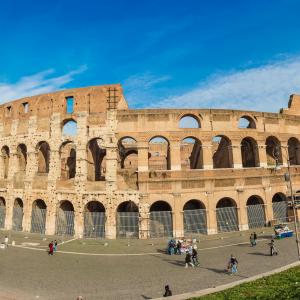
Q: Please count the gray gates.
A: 11